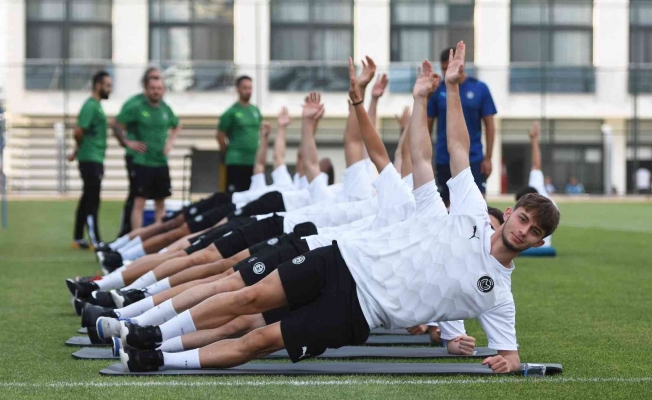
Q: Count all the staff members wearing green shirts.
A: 4